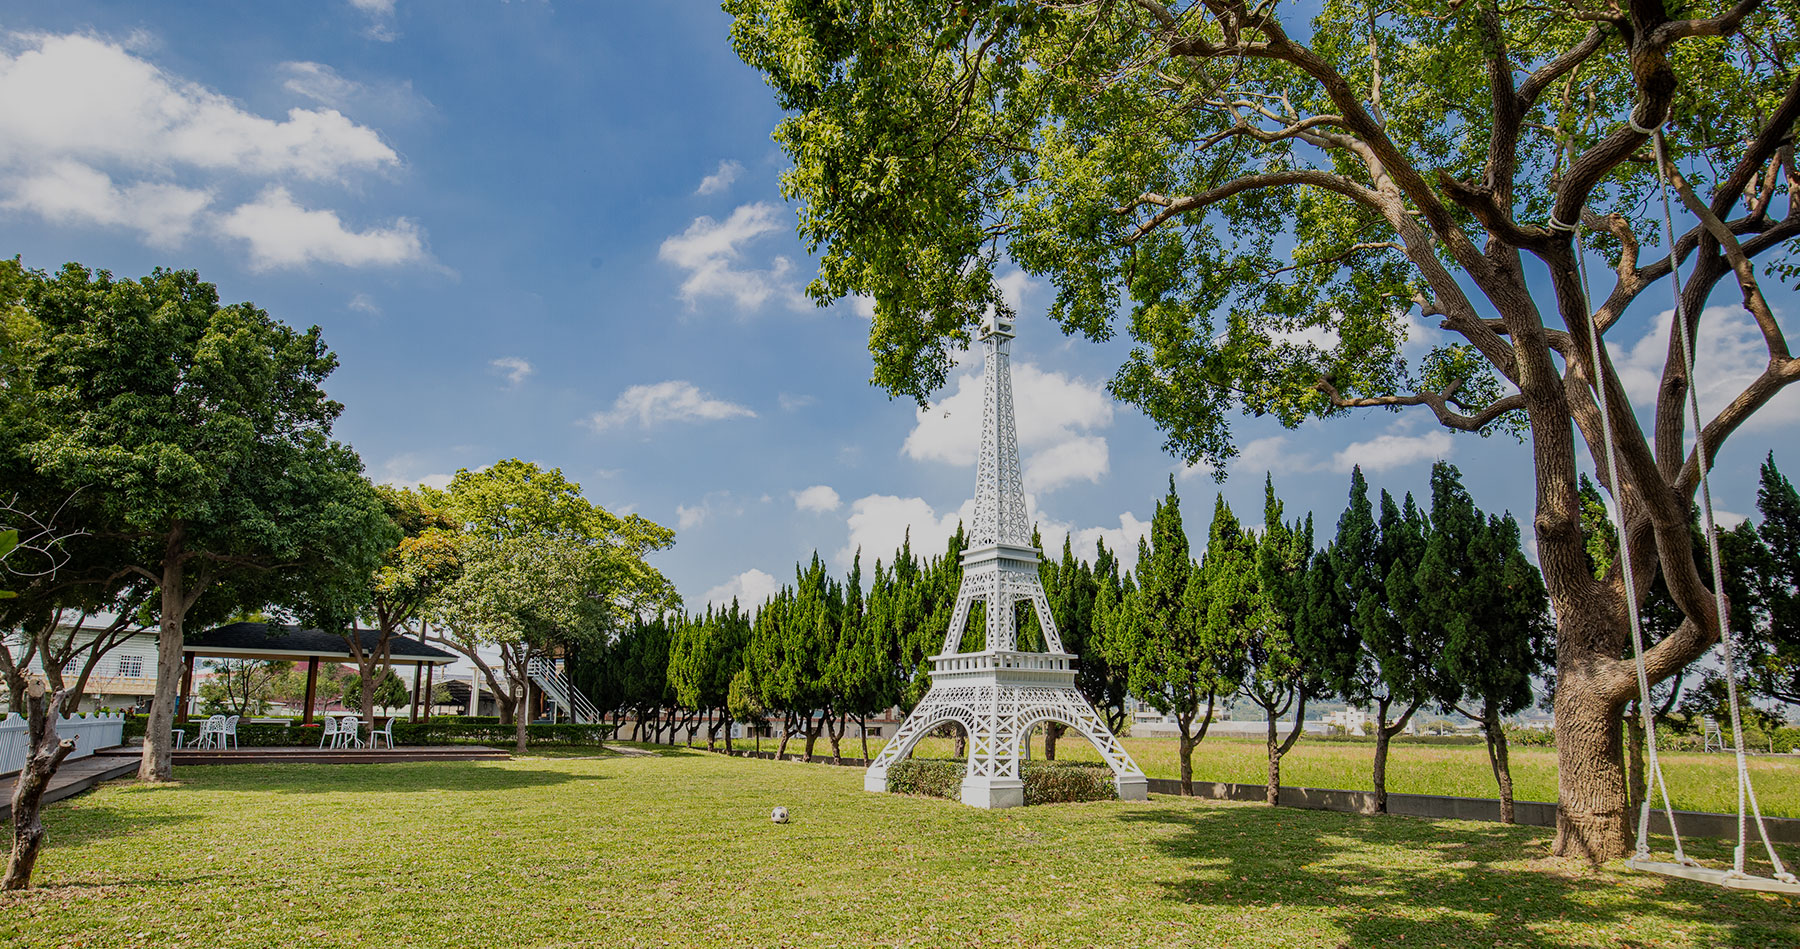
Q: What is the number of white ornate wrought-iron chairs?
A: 6